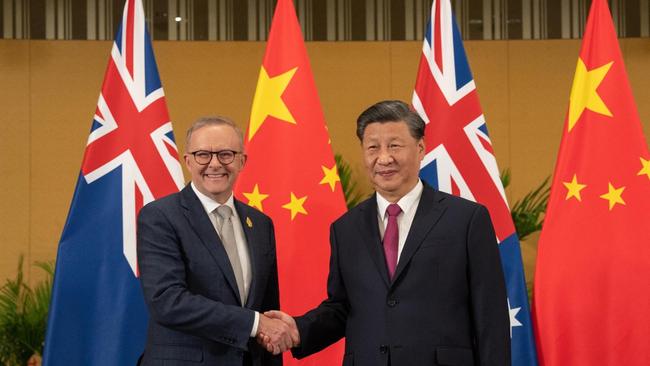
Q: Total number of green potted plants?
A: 3